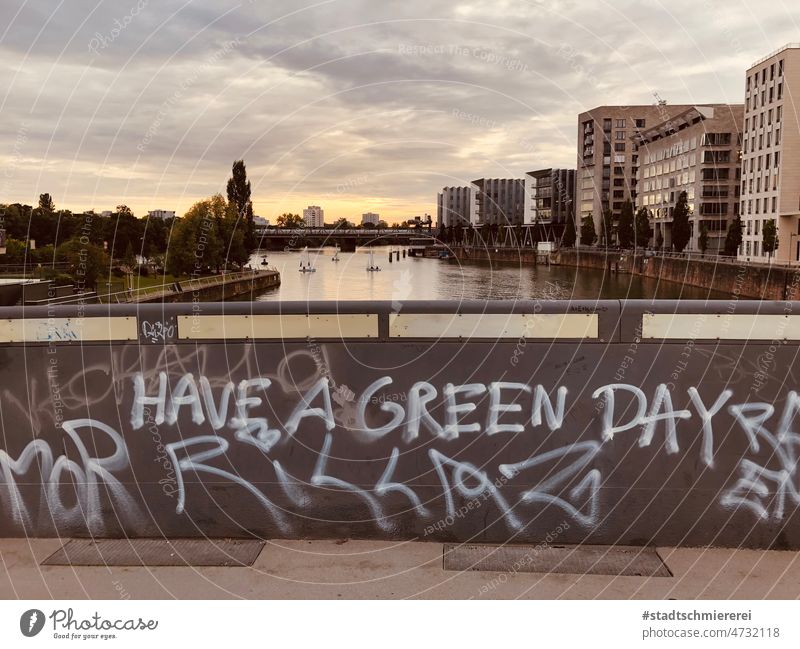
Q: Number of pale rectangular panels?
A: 4